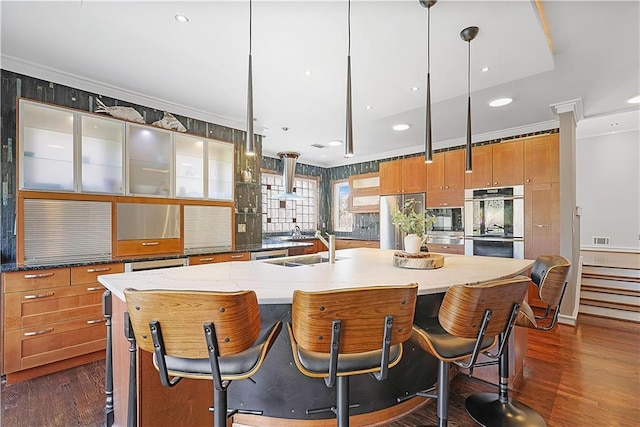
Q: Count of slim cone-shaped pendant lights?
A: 4